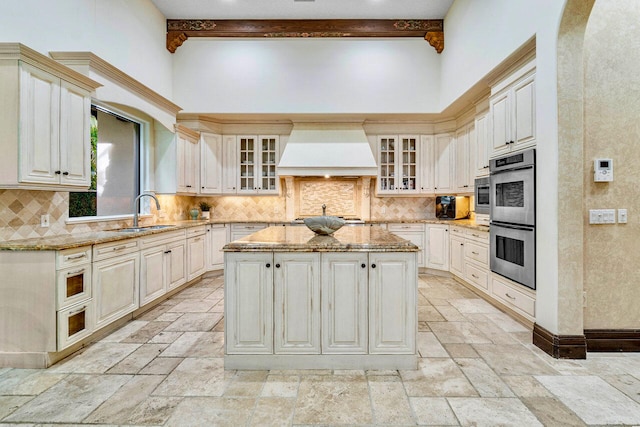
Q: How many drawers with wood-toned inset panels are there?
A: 2